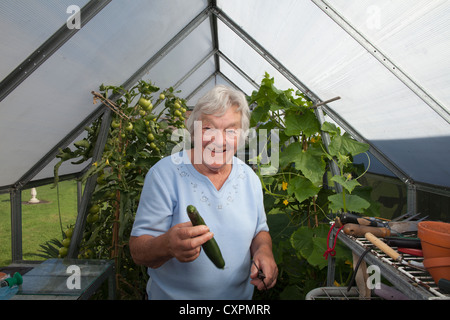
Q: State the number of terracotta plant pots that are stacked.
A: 2